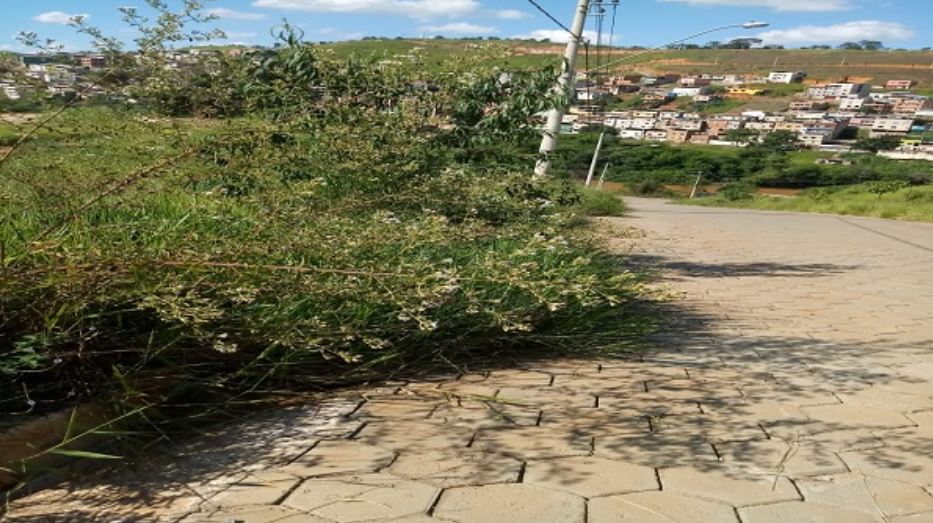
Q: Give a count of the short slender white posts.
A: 3